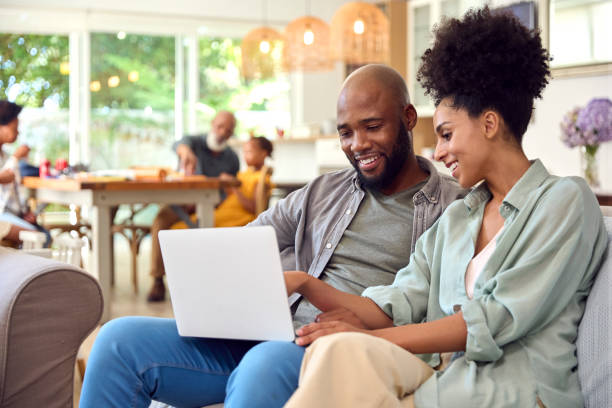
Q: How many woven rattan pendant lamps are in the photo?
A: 3